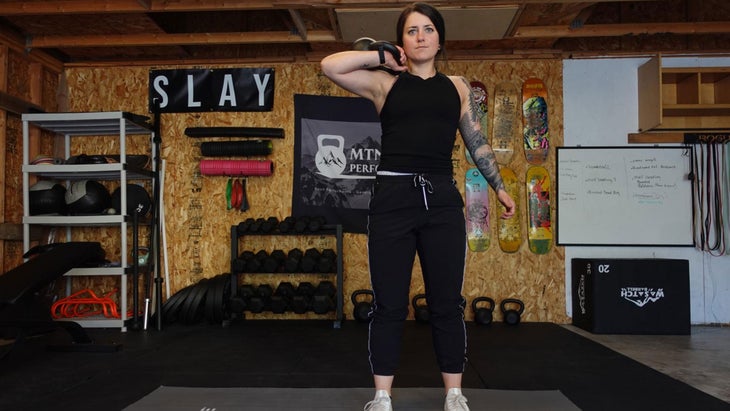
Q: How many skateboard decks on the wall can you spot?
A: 6